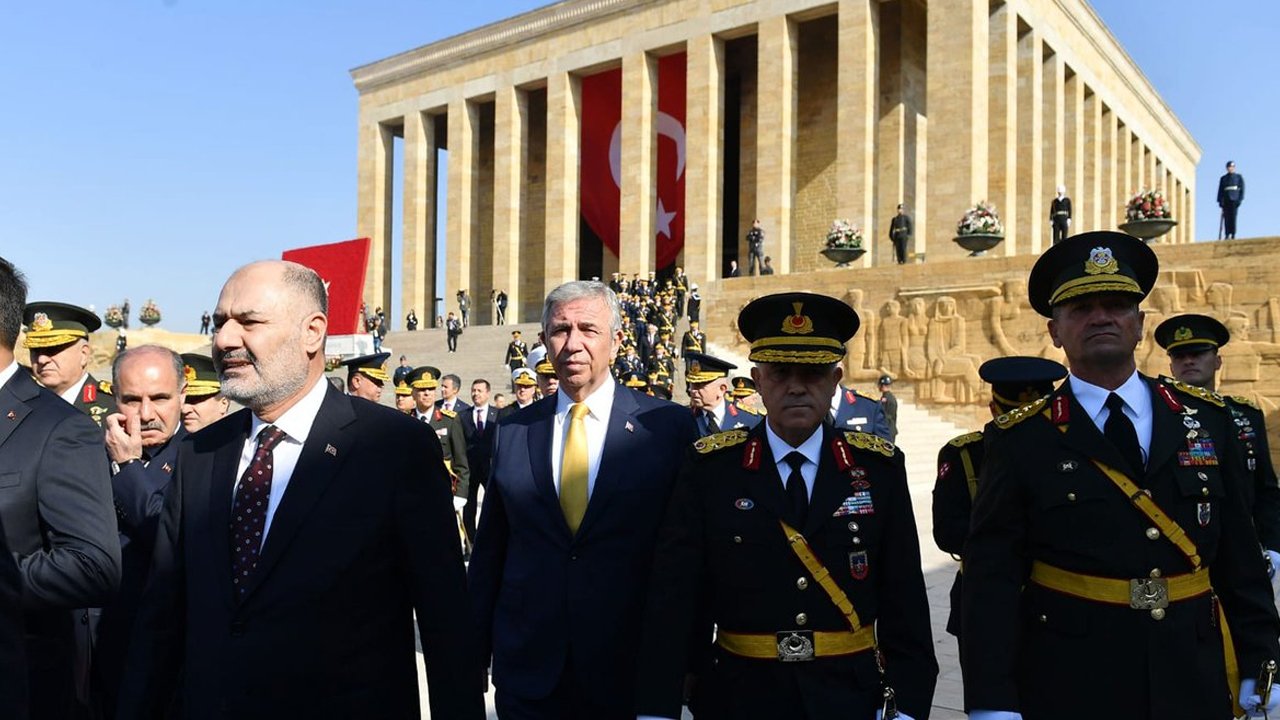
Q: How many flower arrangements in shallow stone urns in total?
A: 5